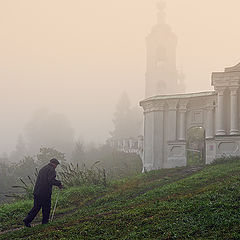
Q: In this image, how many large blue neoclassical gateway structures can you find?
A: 0